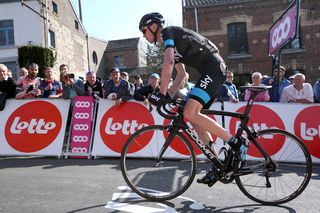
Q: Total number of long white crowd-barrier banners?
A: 3